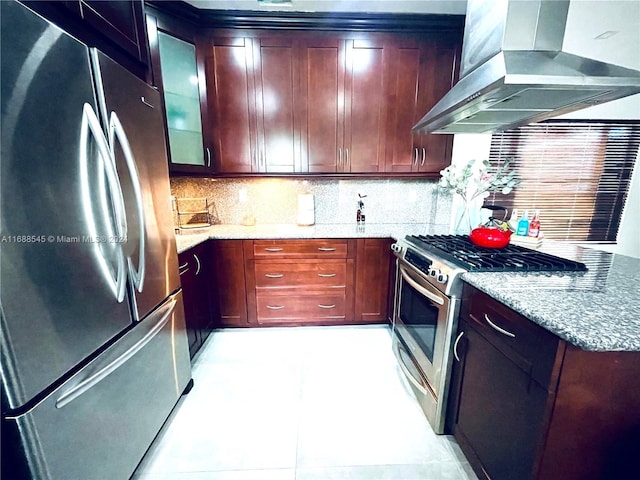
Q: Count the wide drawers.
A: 3